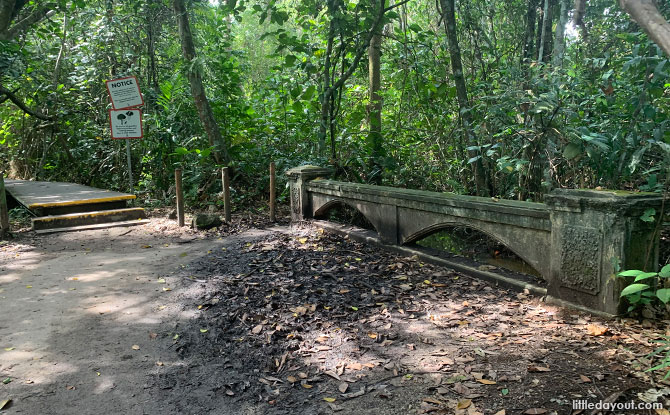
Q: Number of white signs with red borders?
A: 2